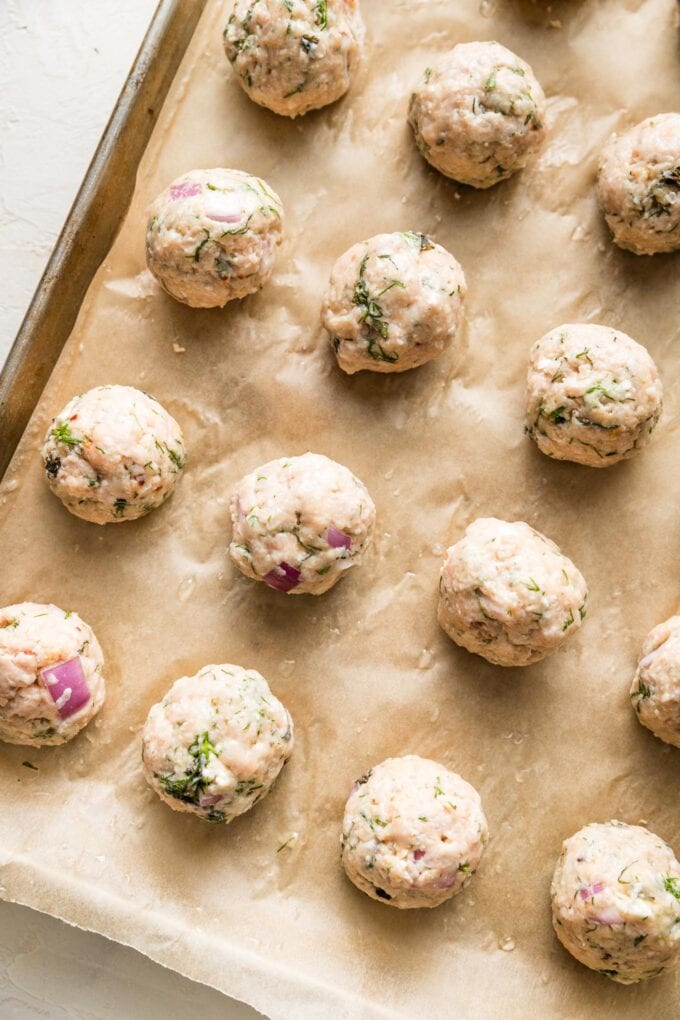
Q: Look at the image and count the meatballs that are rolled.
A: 14